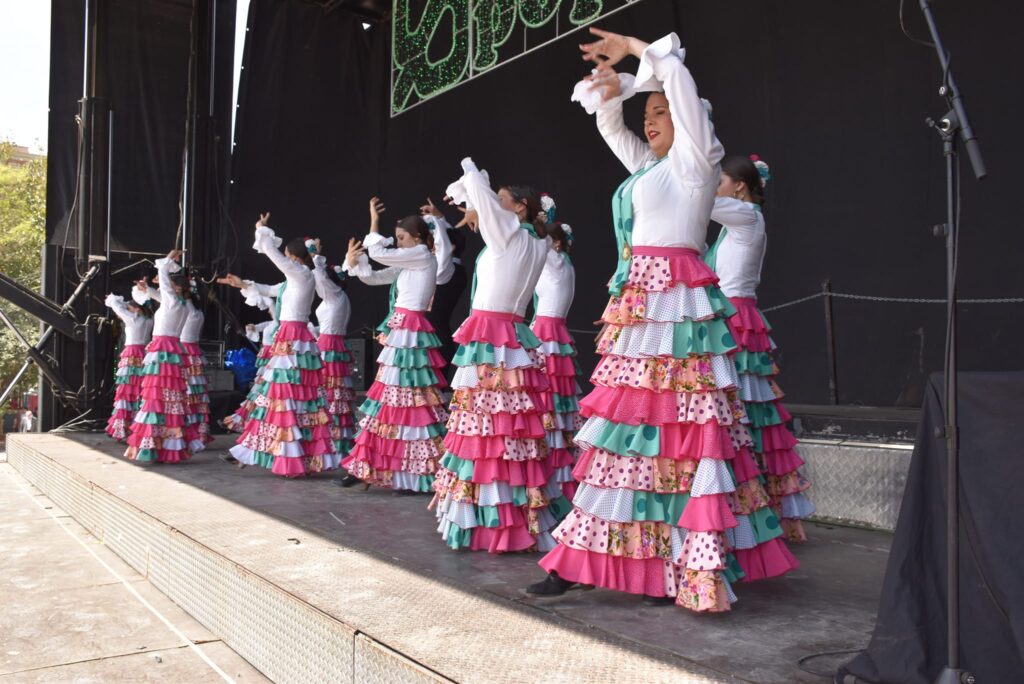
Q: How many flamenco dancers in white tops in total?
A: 11